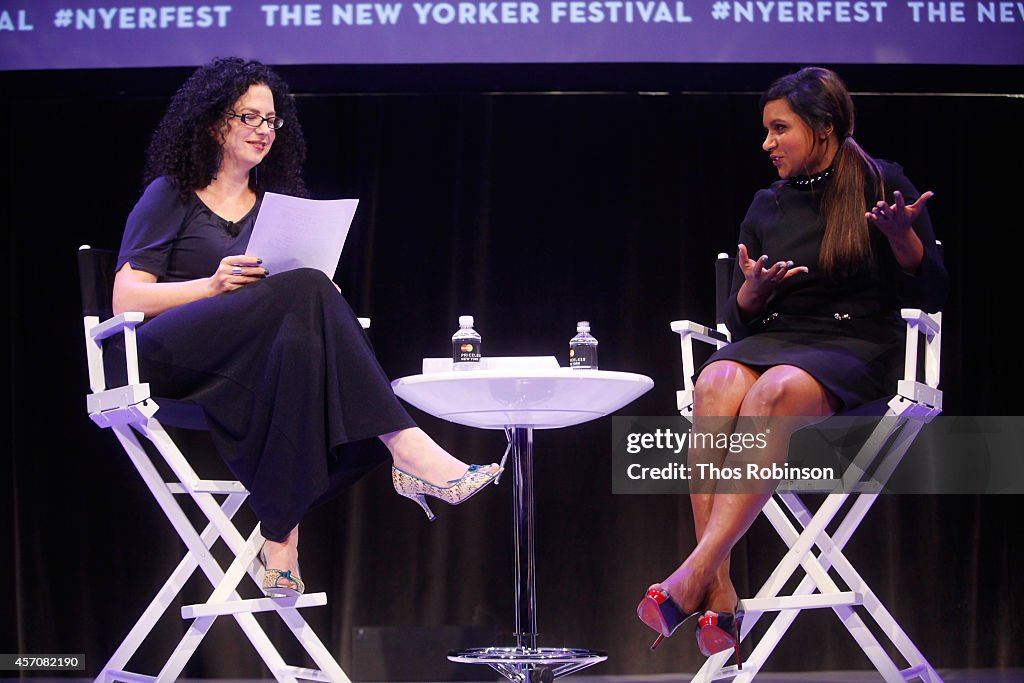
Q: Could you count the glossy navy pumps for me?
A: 2